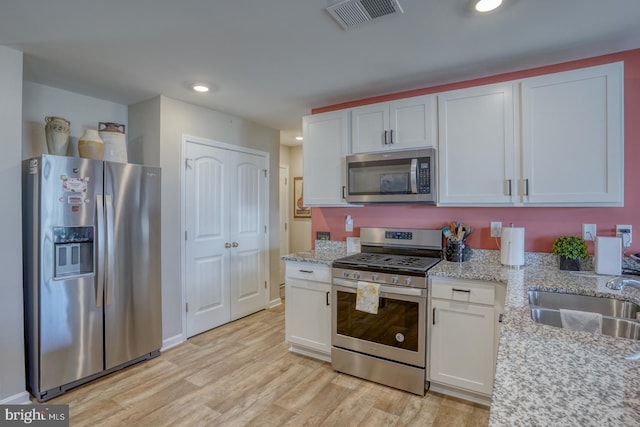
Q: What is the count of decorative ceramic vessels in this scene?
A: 3